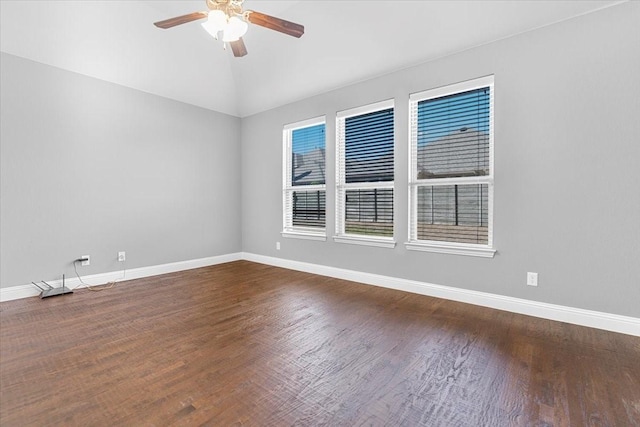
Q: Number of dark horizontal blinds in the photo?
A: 3